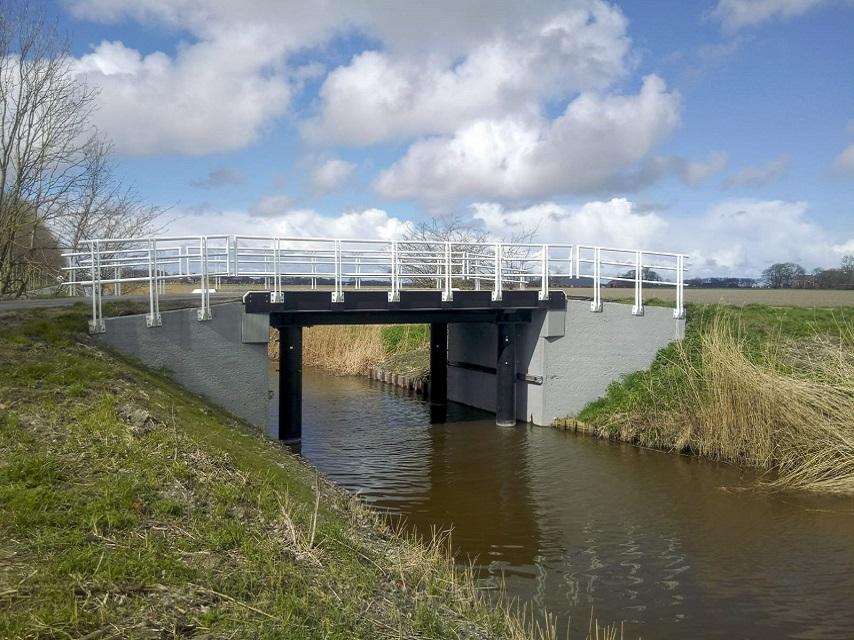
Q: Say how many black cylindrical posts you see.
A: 3